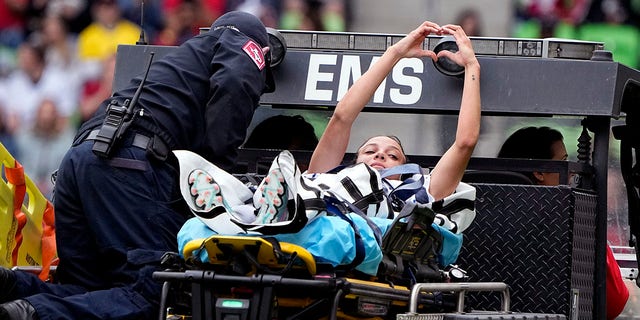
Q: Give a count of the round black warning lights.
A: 2